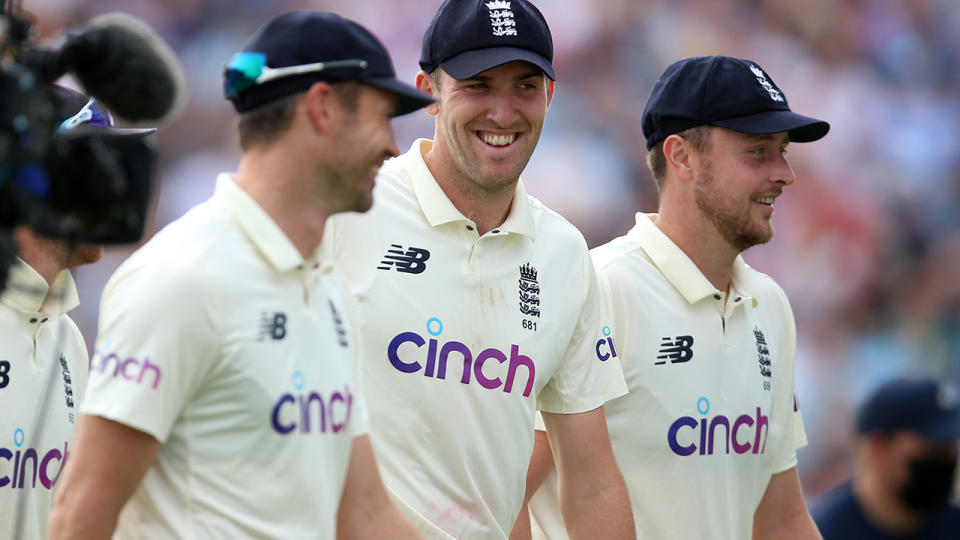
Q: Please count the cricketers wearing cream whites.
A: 4